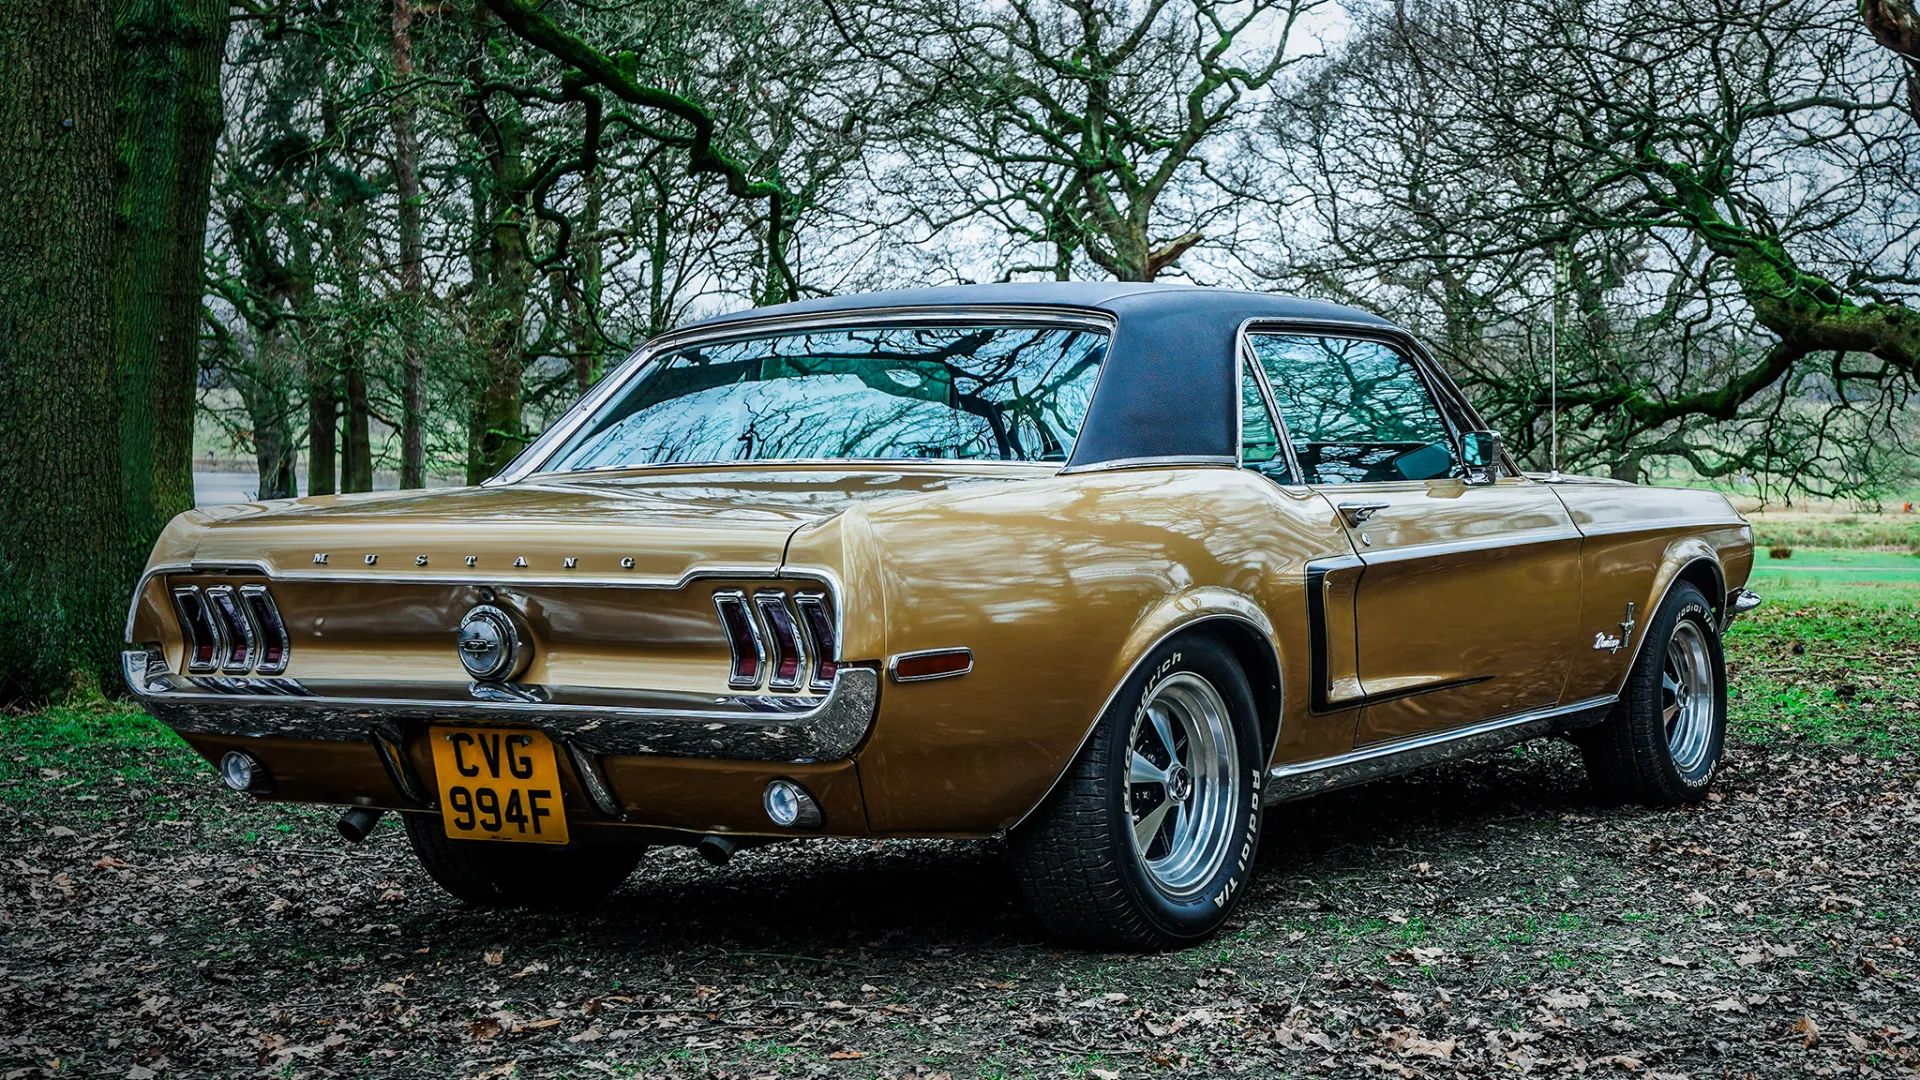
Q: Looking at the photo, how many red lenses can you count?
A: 7